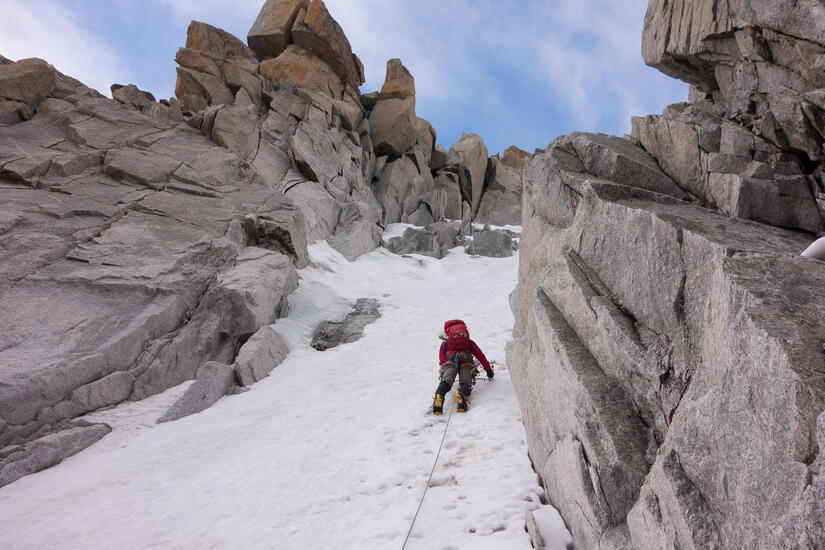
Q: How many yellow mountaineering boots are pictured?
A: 2